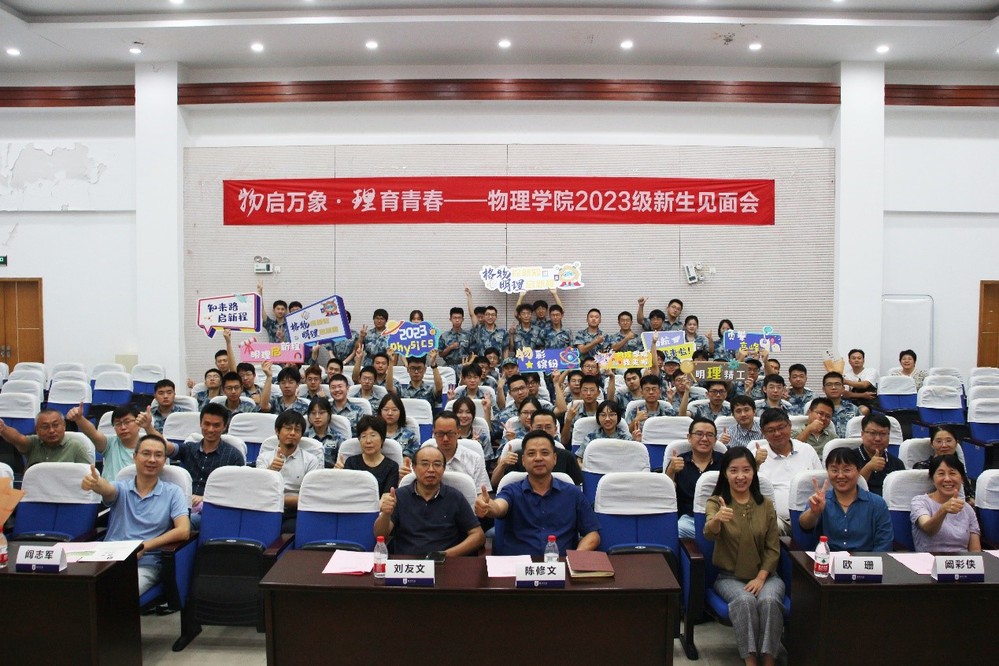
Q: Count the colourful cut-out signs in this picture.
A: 10